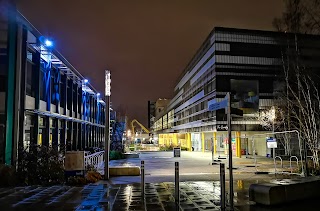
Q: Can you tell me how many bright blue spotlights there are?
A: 3